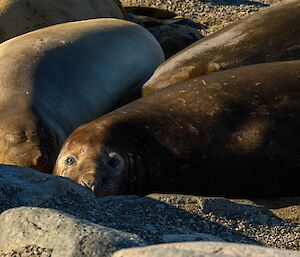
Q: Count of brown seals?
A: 2